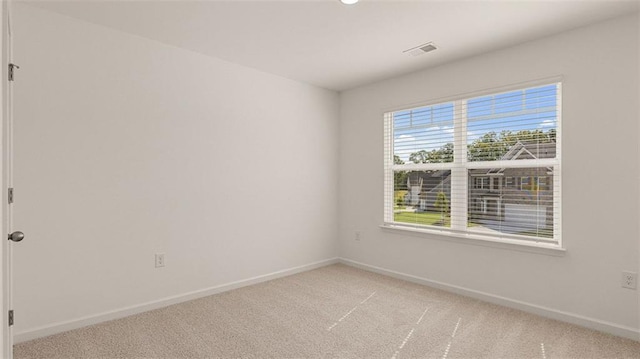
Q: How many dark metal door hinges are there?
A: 3